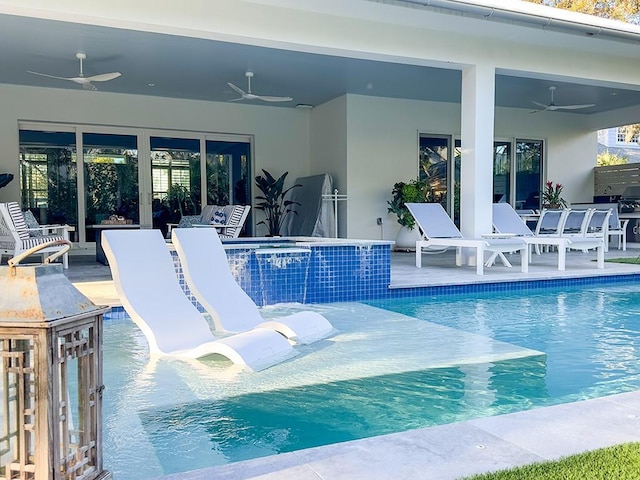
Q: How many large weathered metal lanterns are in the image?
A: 1